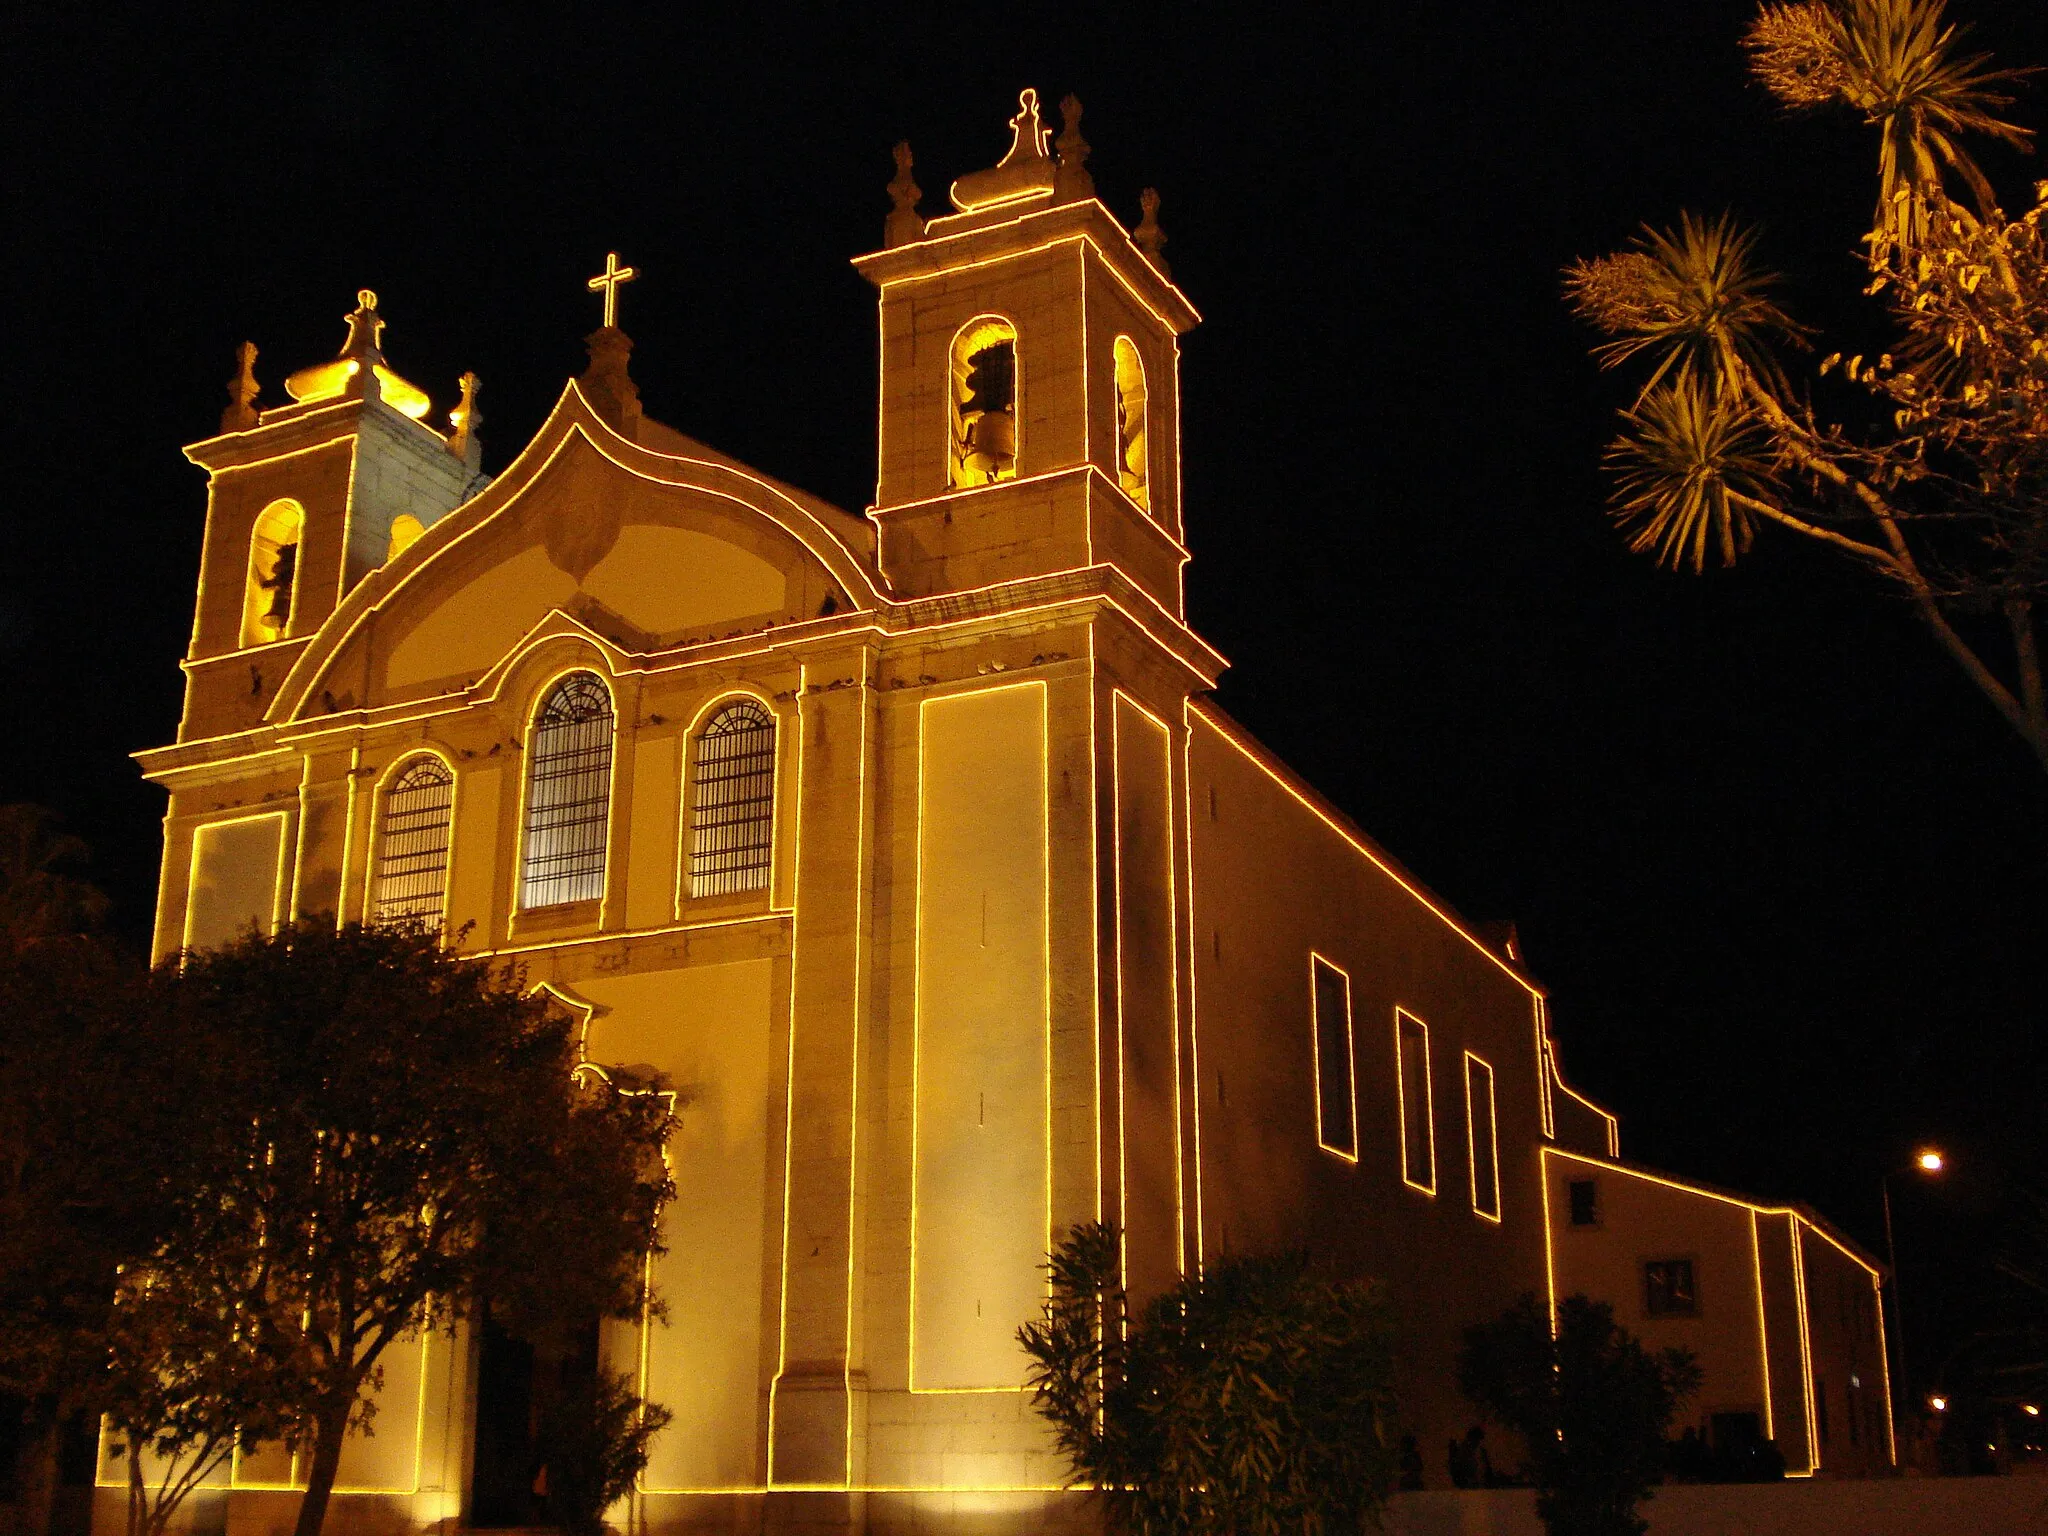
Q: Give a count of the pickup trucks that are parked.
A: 0